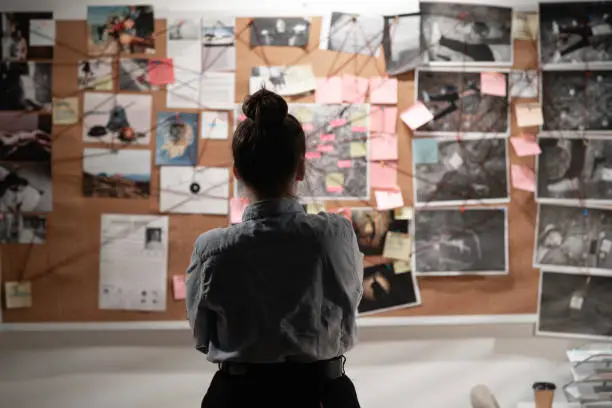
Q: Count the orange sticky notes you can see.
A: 1